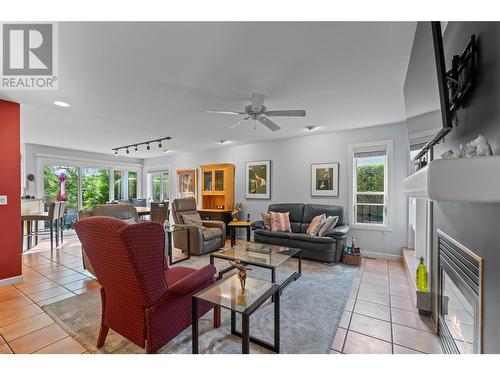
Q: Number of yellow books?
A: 0